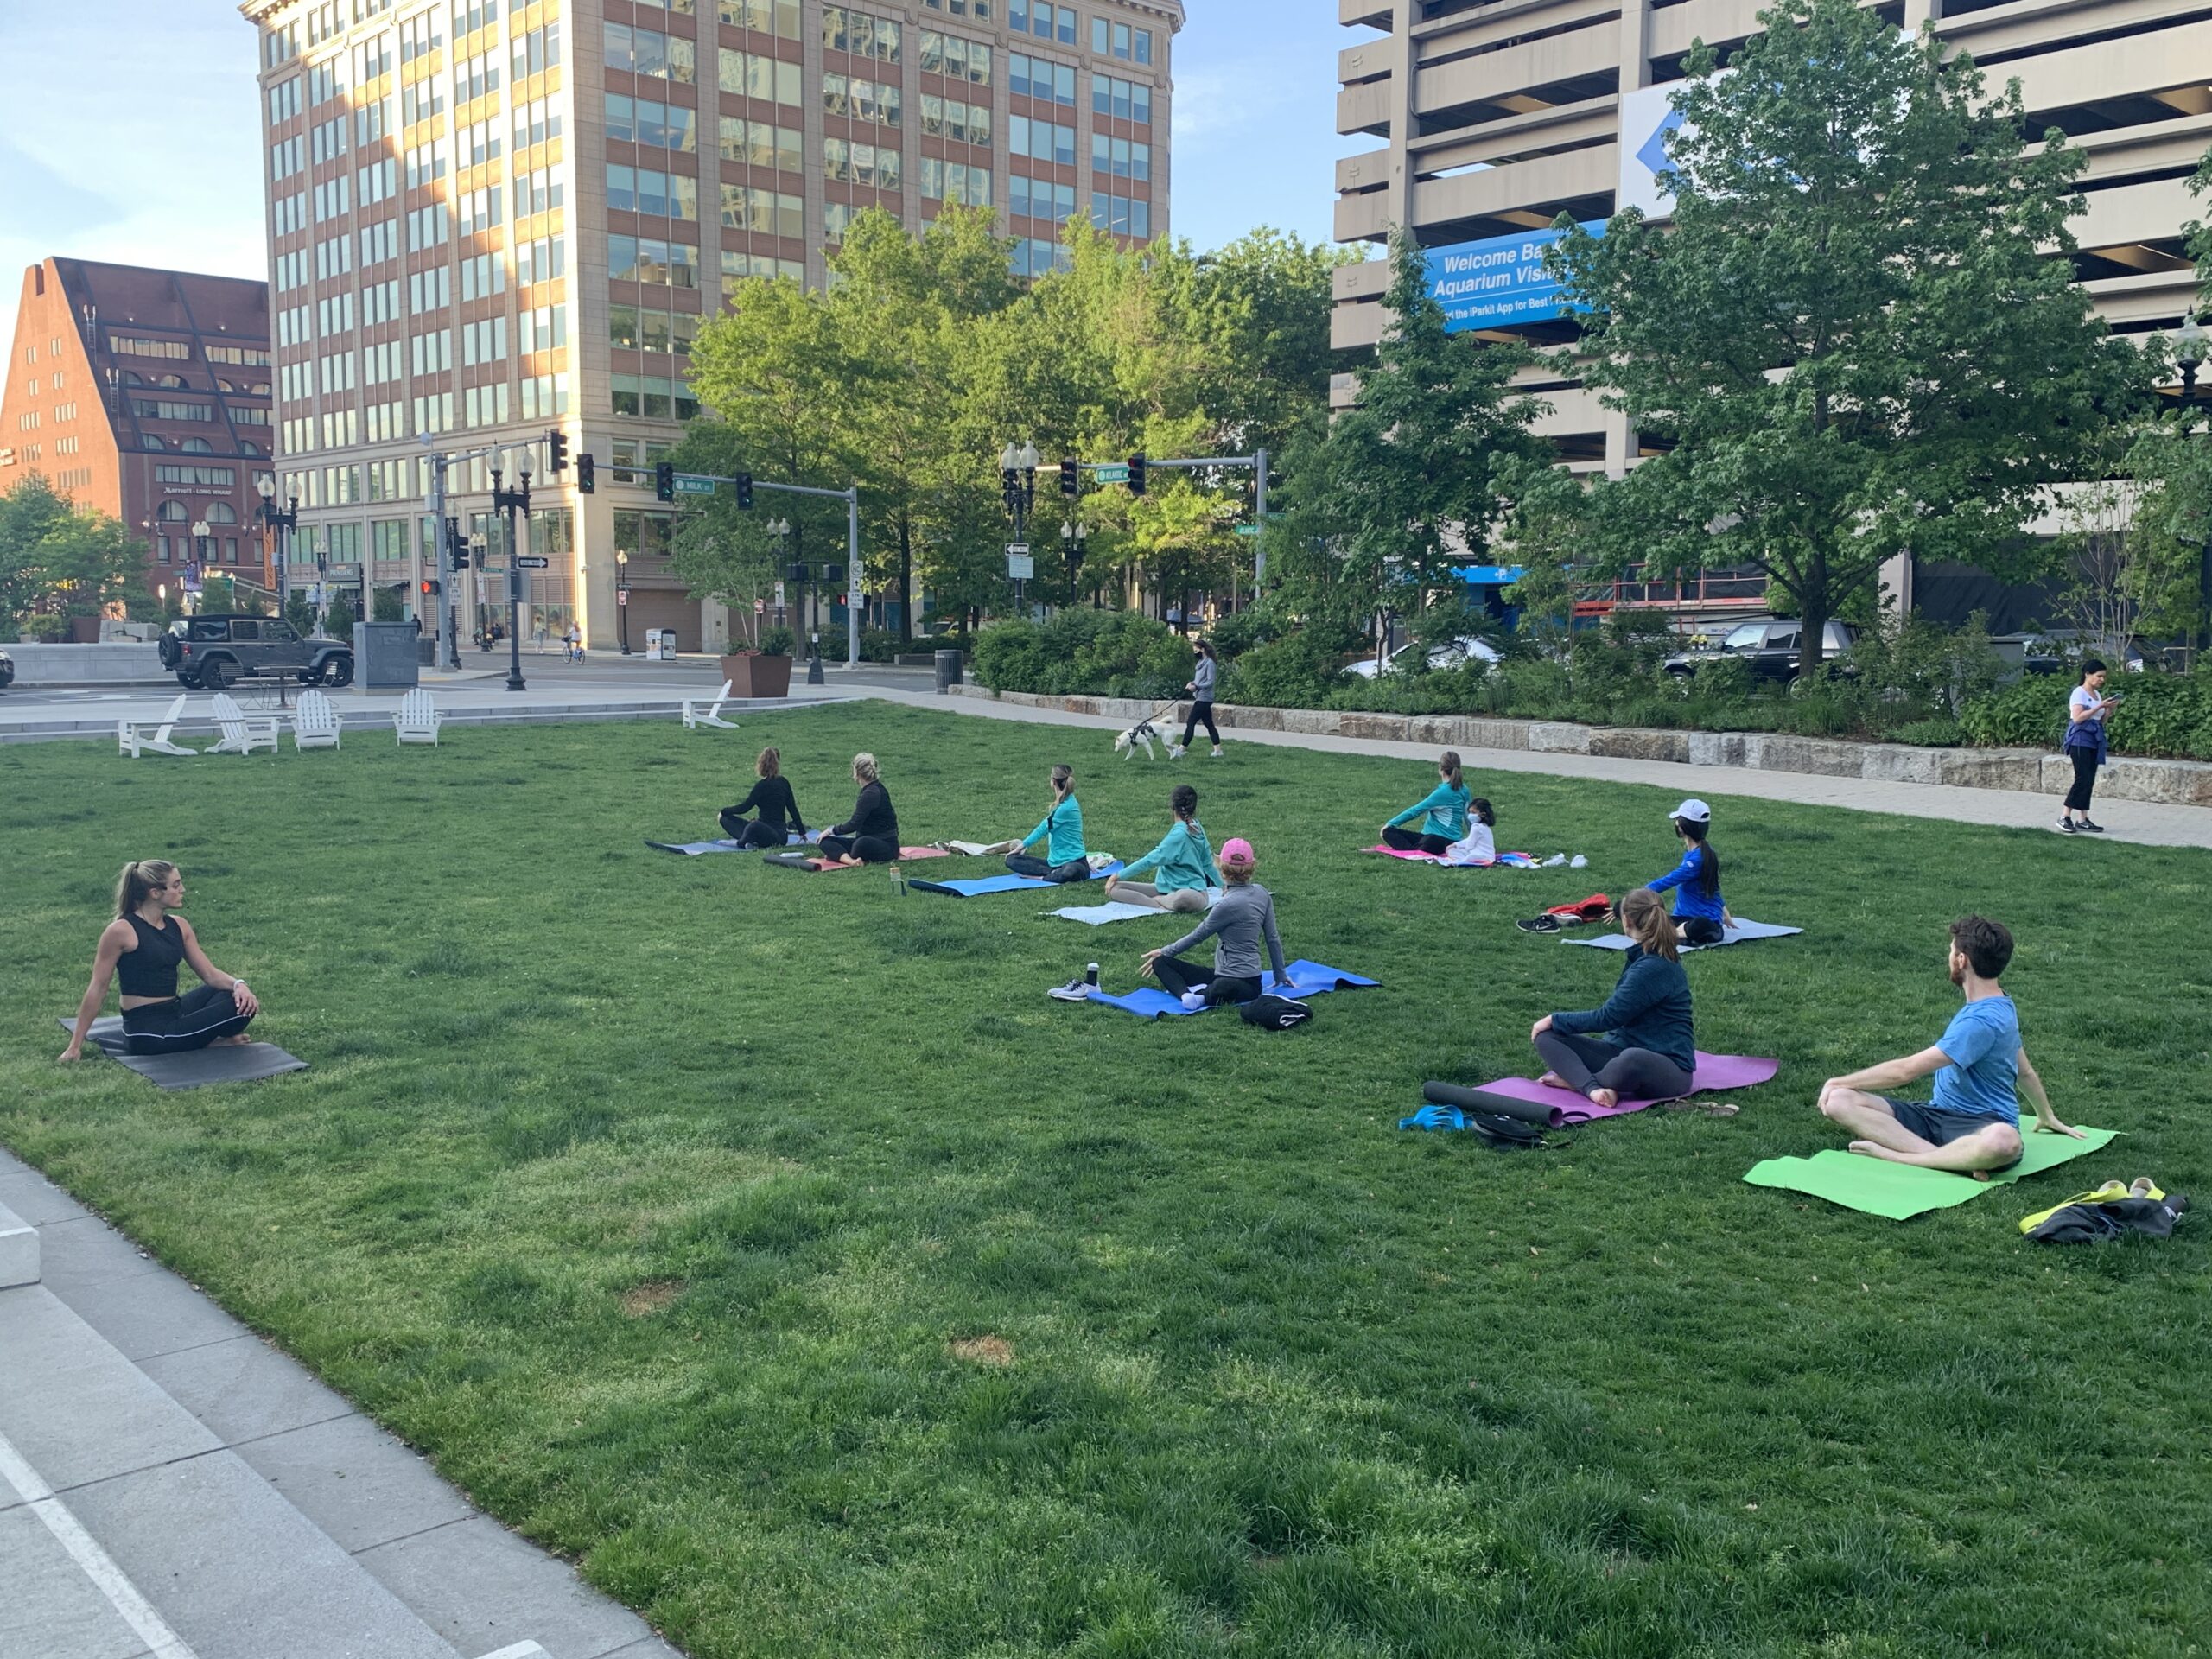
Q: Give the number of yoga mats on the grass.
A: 10